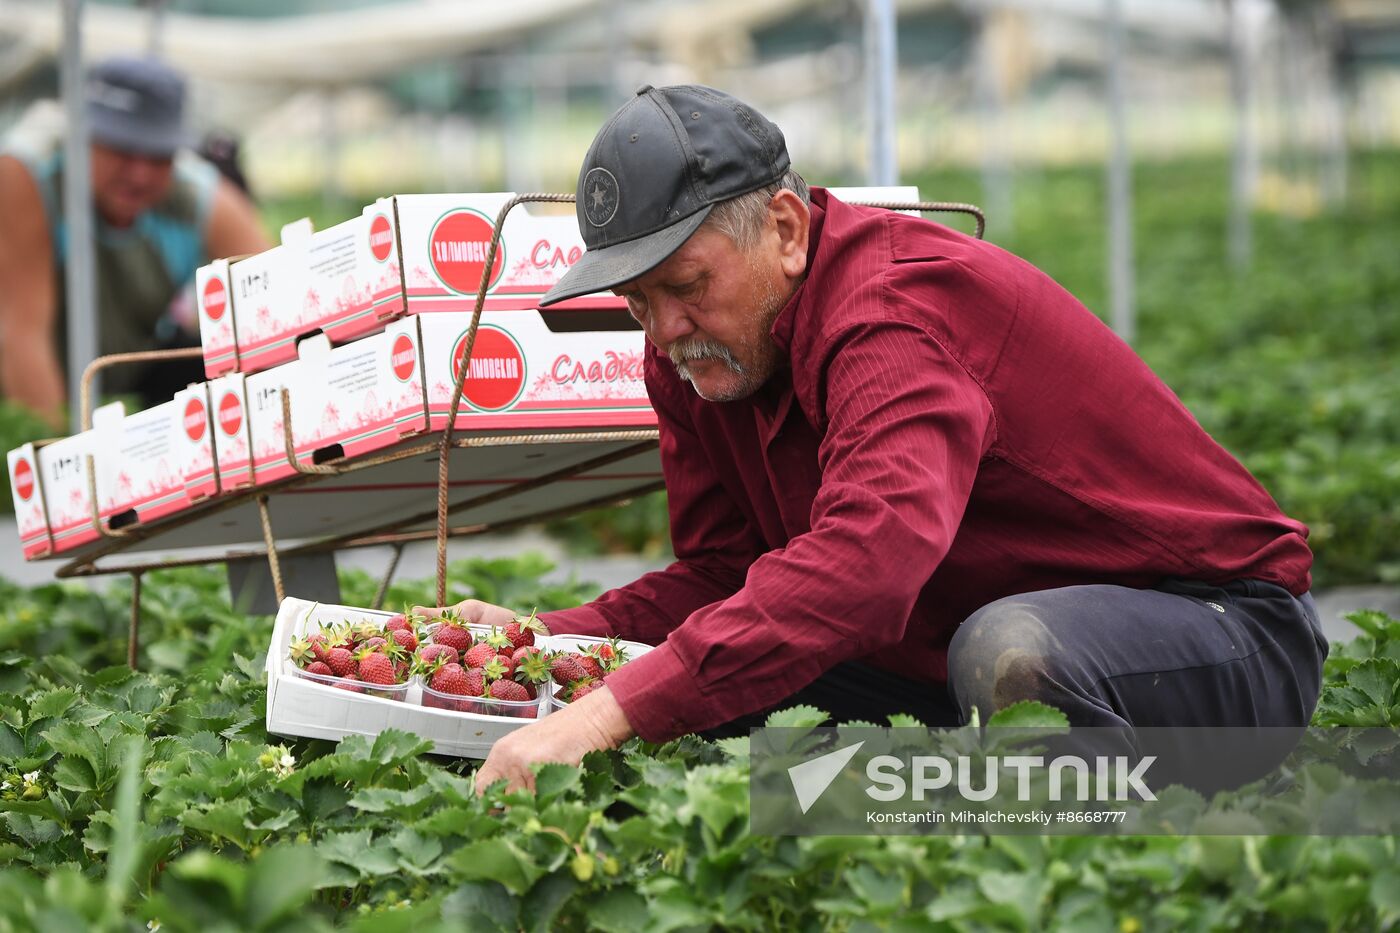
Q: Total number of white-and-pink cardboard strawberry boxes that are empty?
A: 3